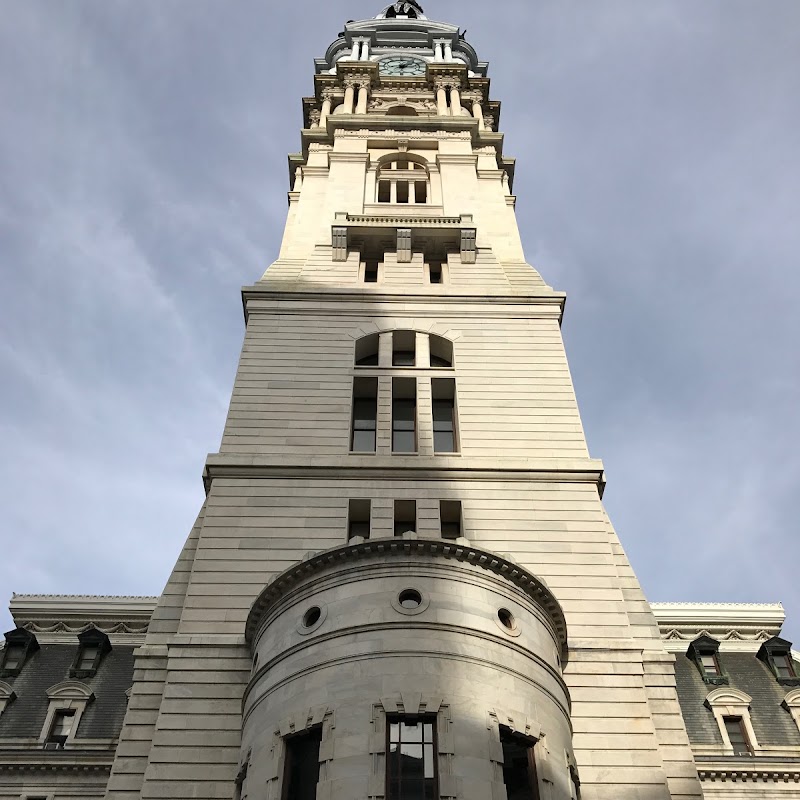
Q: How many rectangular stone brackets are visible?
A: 3